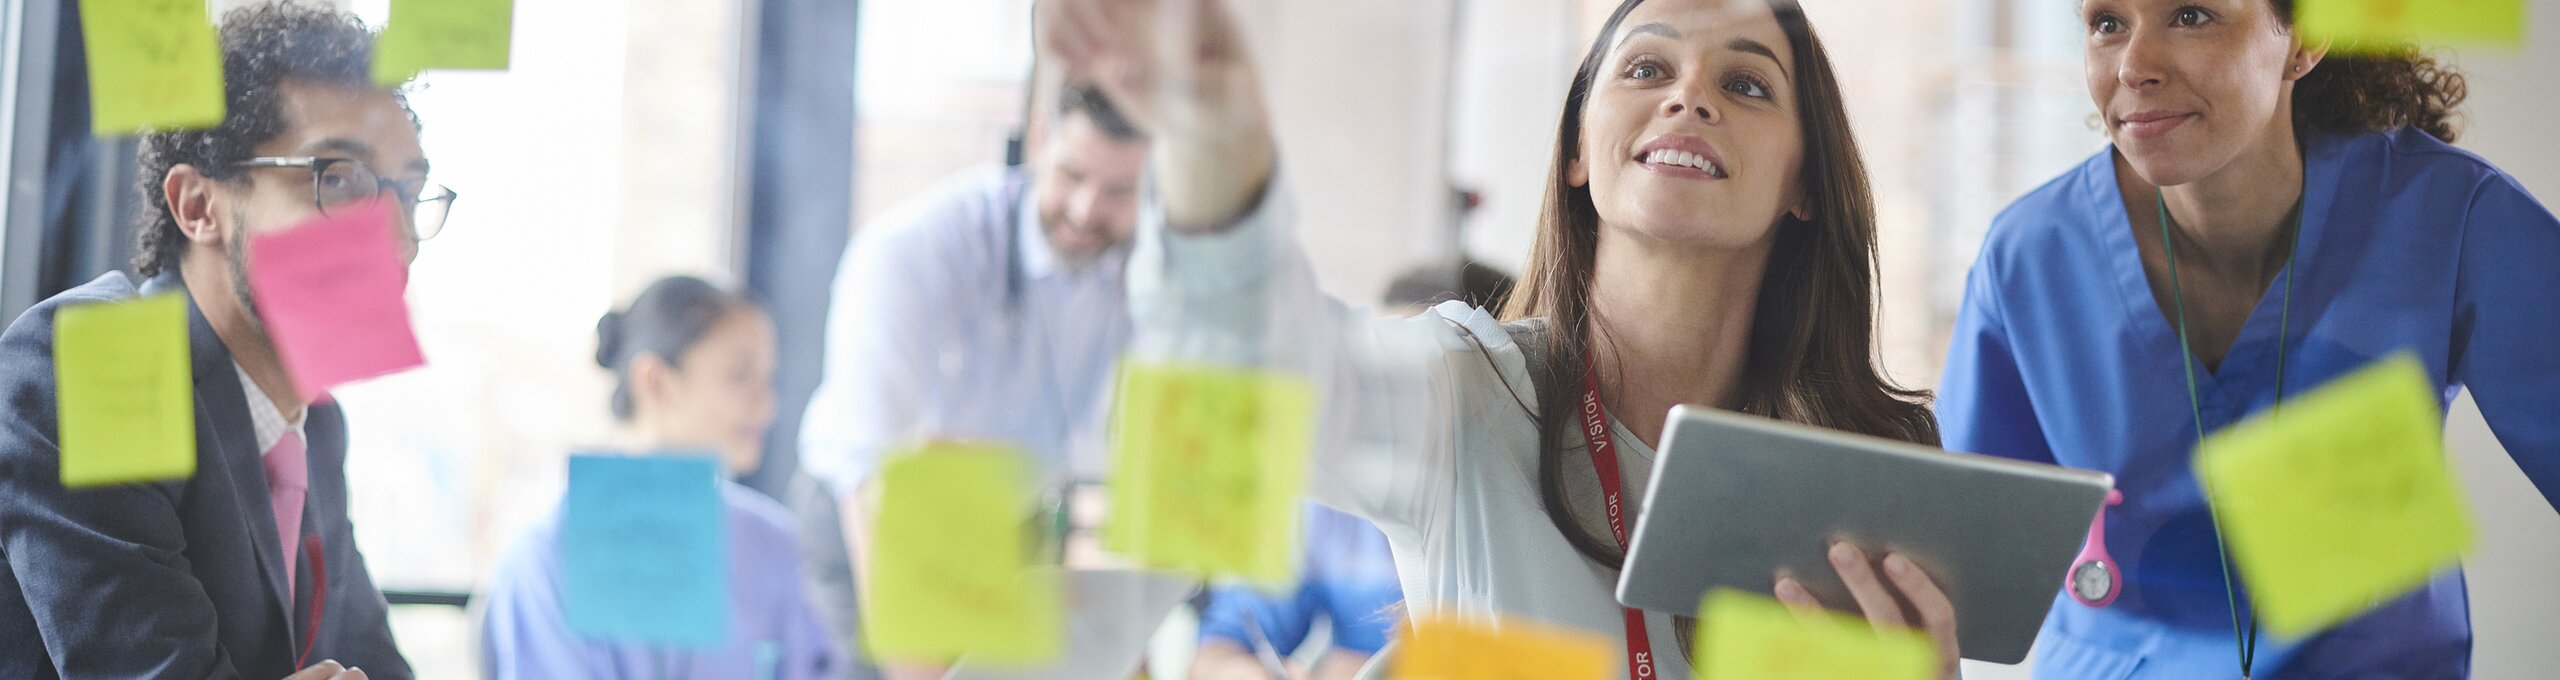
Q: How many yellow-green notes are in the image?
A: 8